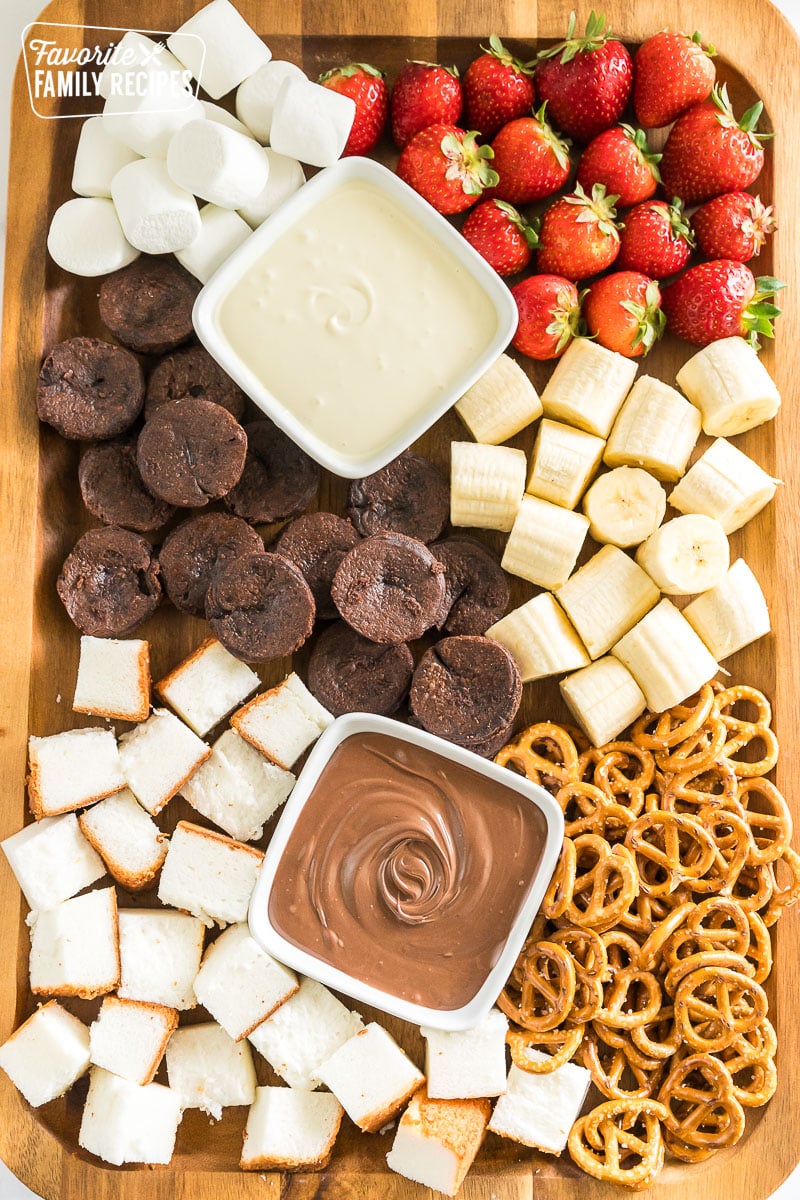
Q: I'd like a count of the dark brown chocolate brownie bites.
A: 15